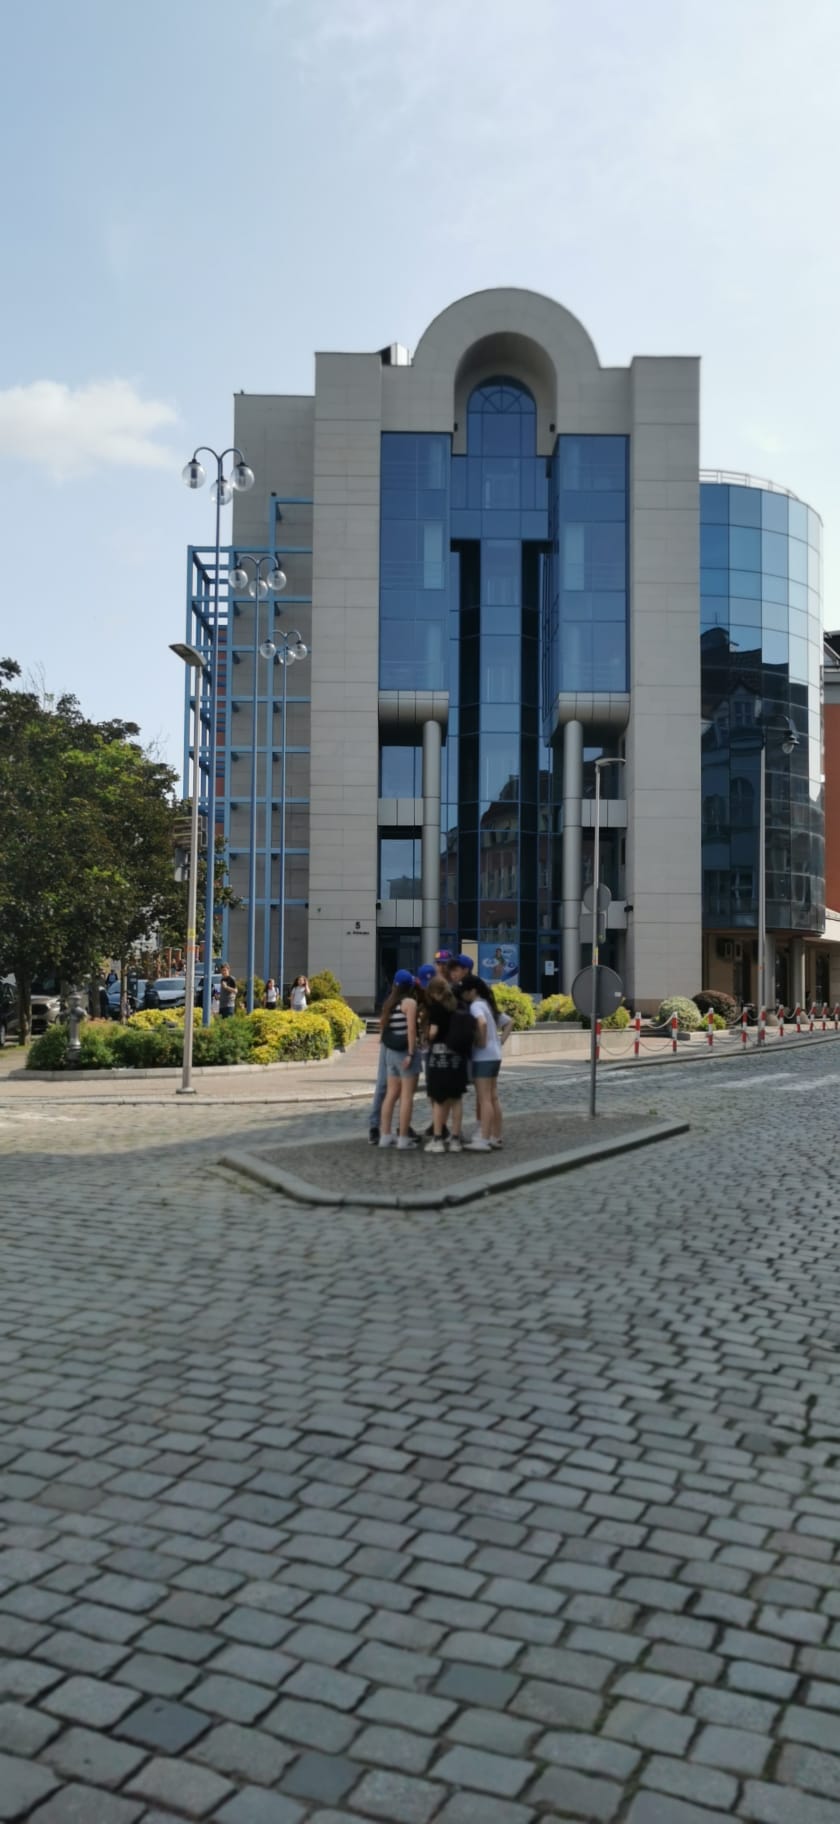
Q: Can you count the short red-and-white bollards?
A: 11